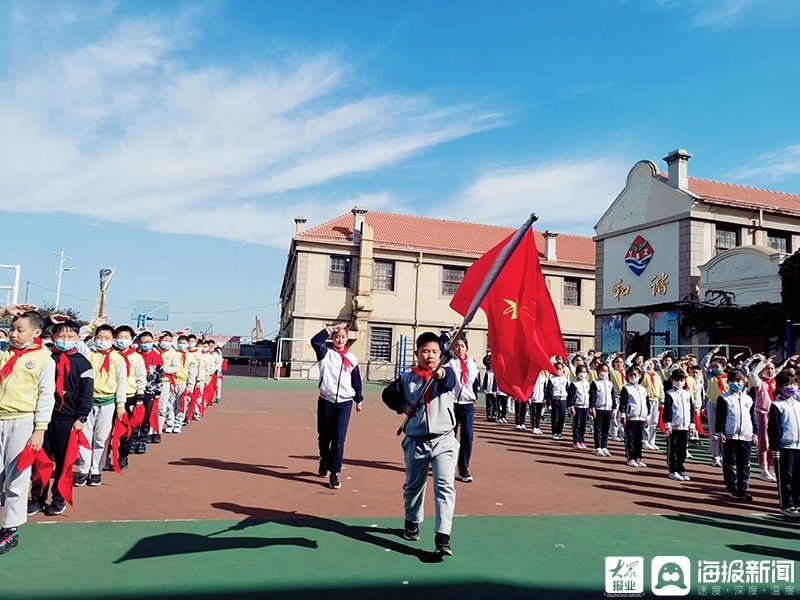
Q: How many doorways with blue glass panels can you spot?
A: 1